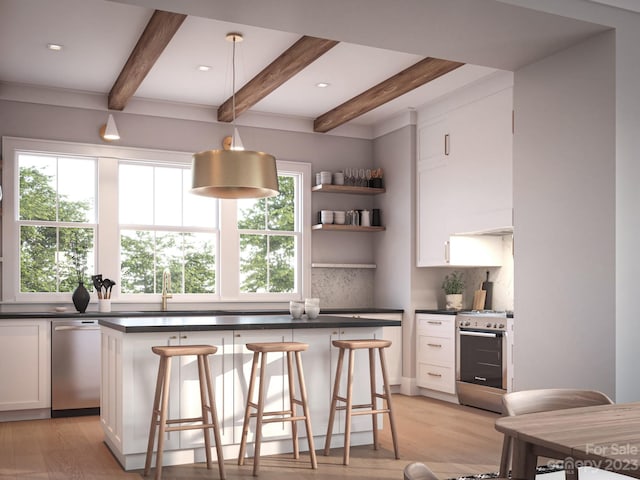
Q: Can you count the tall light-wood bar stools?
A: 3